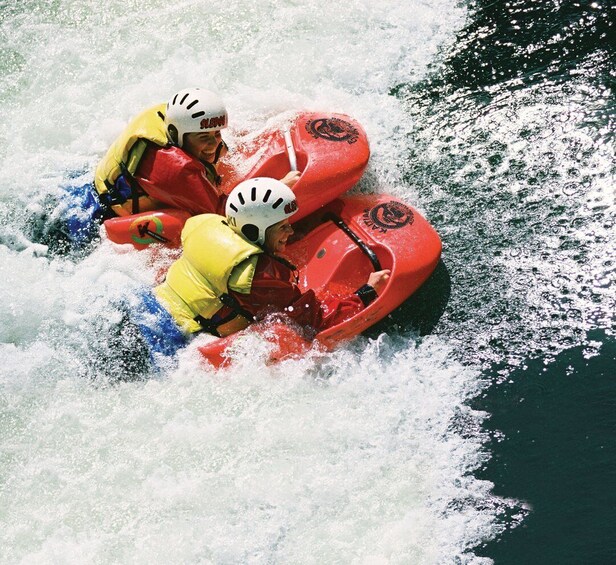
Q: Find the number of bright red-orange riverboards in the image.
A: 2